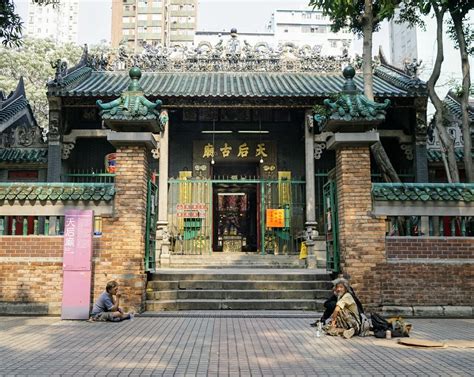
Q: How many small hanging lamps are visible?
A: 2